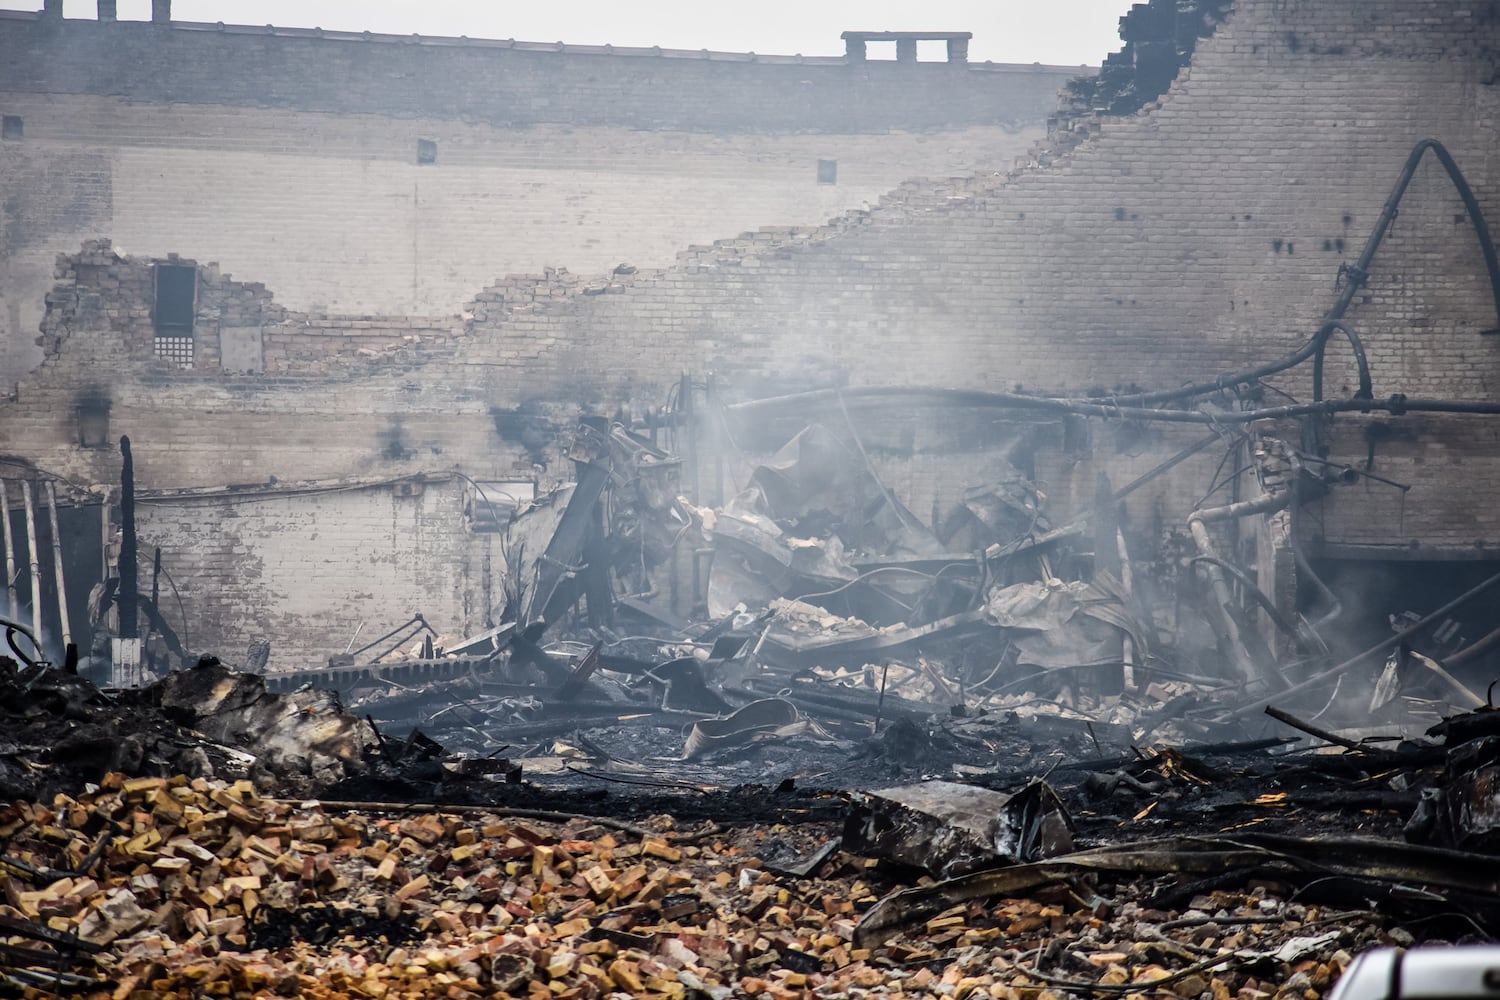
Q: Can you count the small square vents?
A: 3